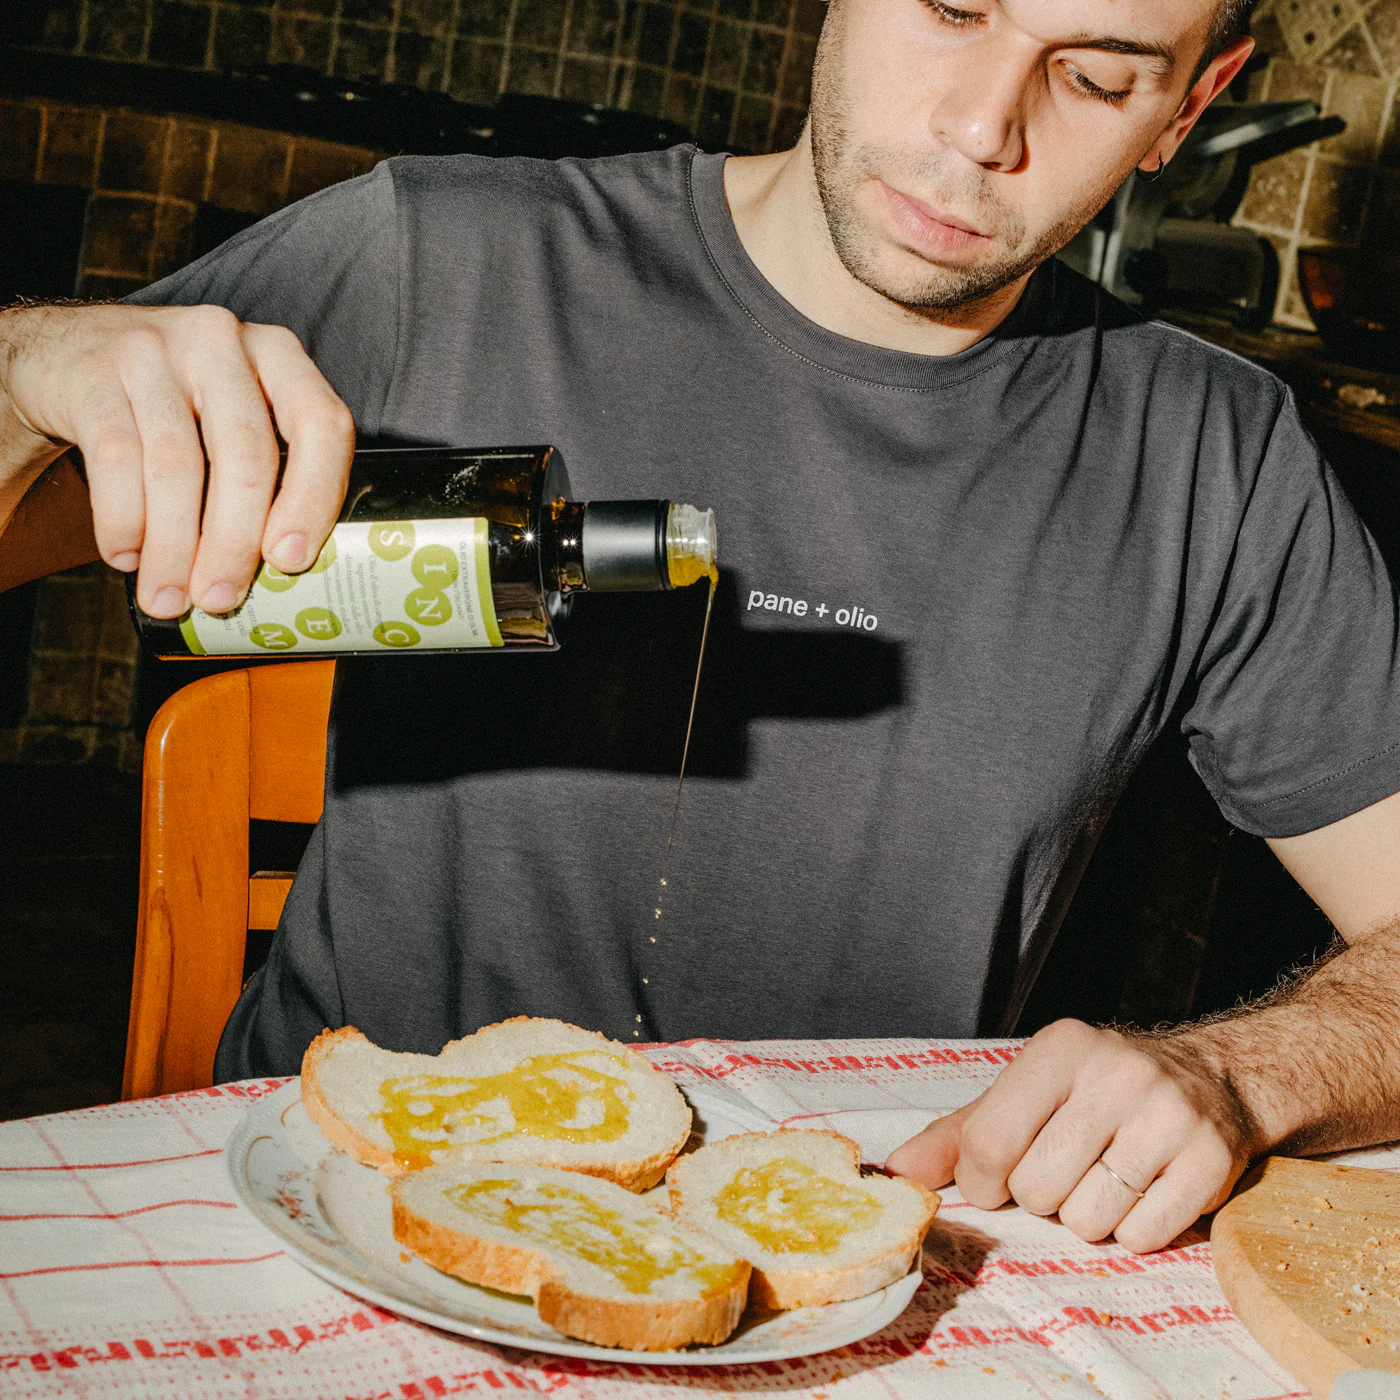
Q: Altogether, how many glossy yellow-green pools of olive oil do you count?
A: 3